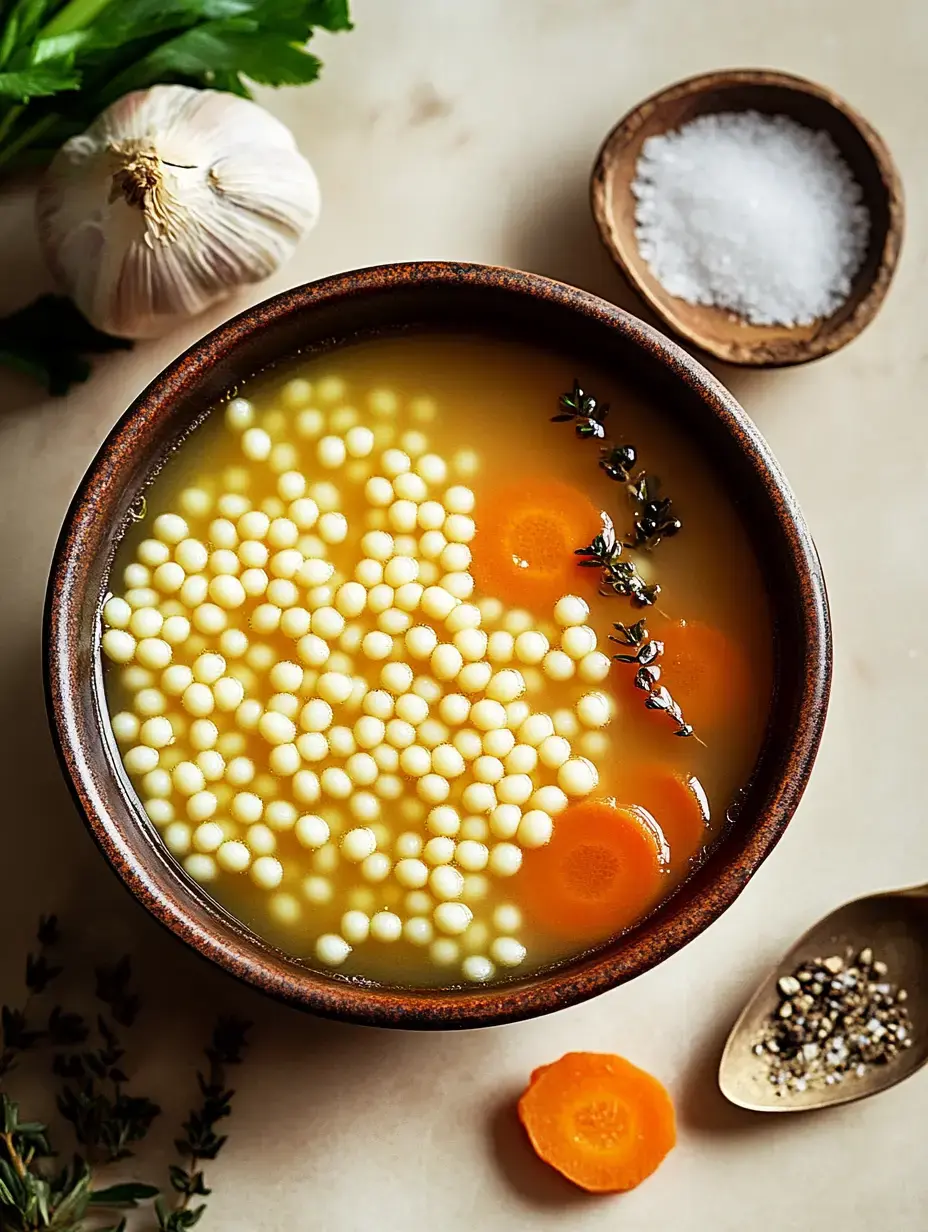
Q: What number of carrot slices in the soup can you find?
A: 4